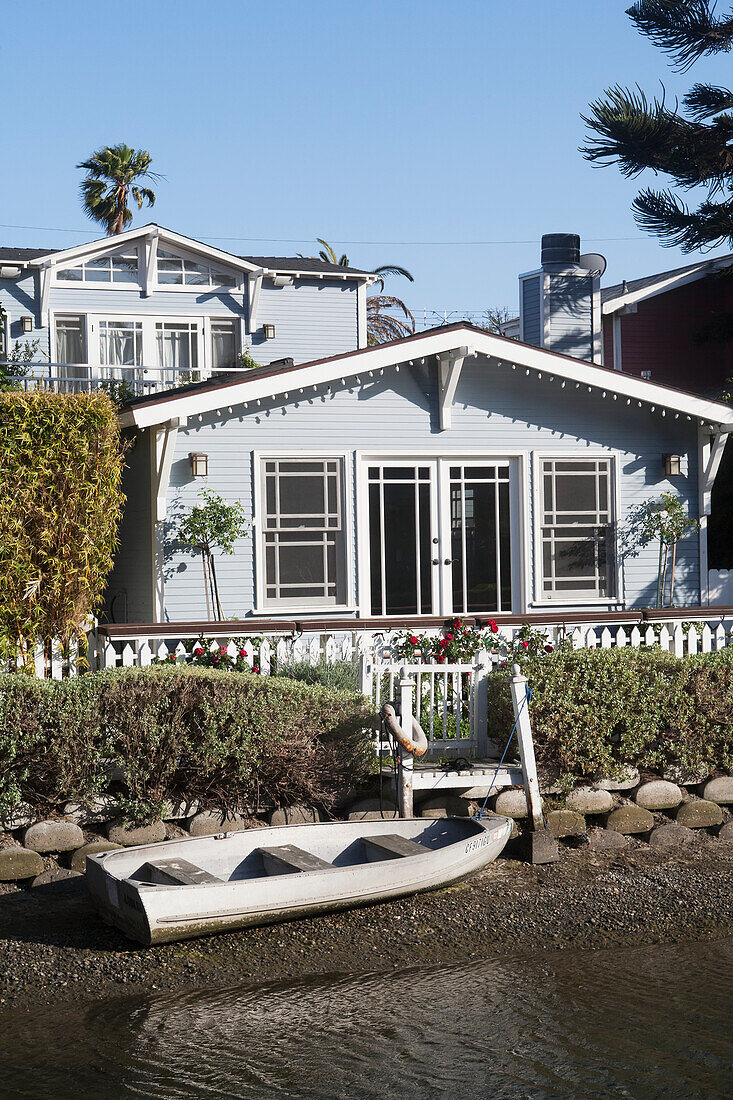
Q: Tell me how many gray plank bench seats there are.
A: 3